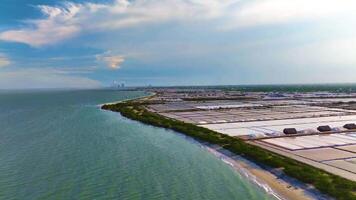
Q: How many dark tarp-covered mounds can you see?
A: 3